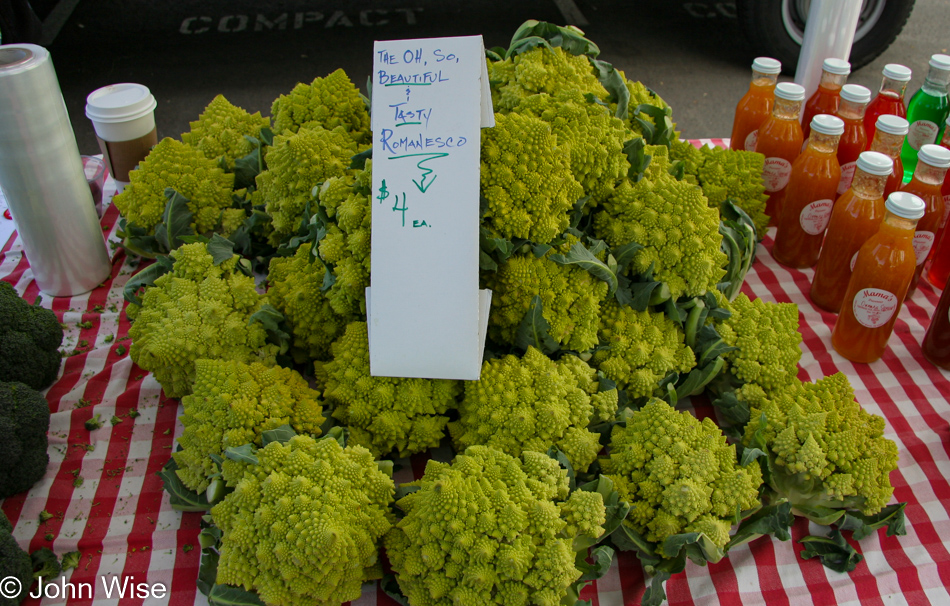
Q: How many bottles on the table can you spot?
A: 14